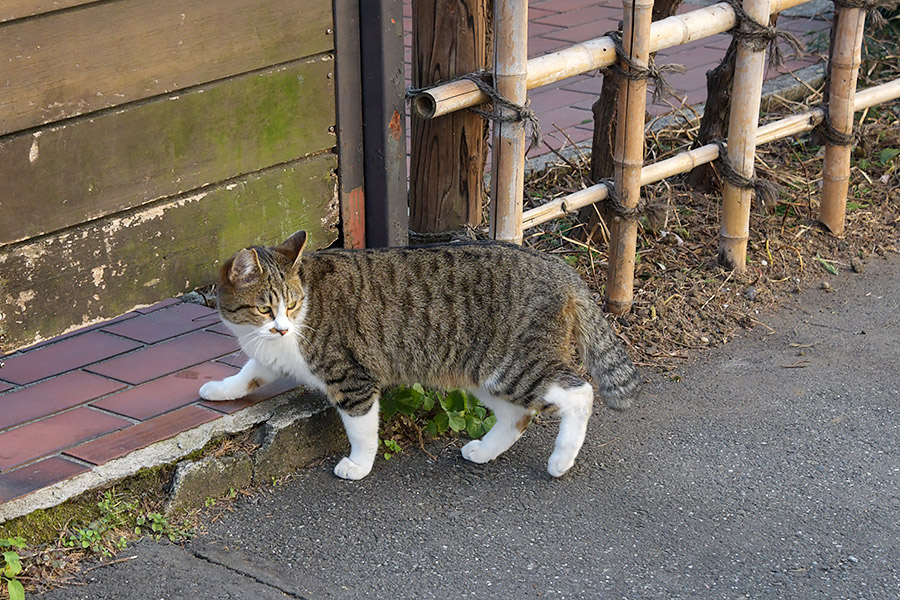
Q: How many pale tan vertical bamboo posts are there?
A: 4